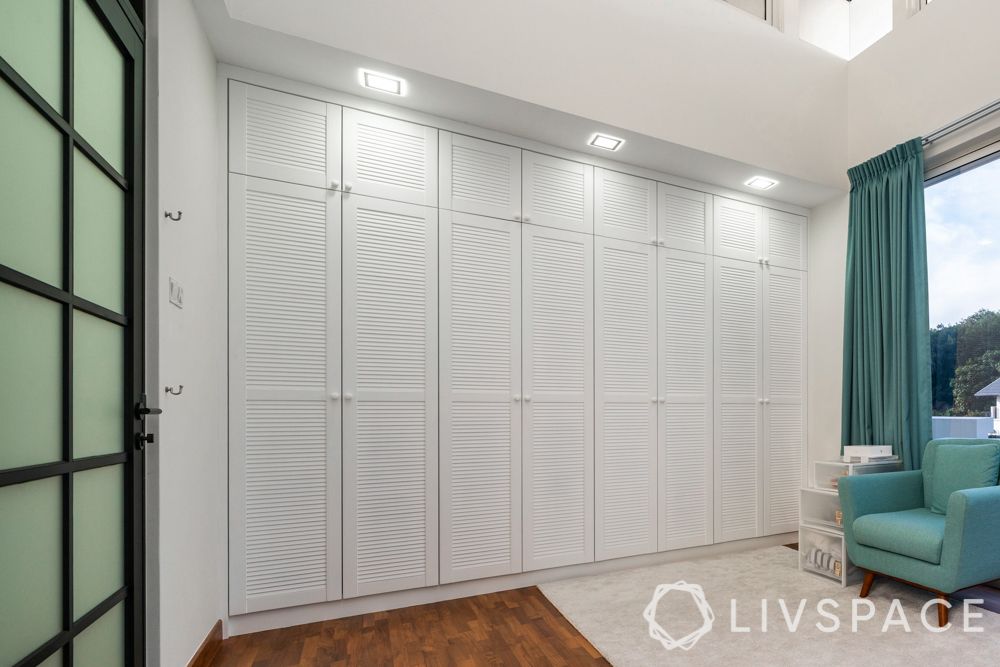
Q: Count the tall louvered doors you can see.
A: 8